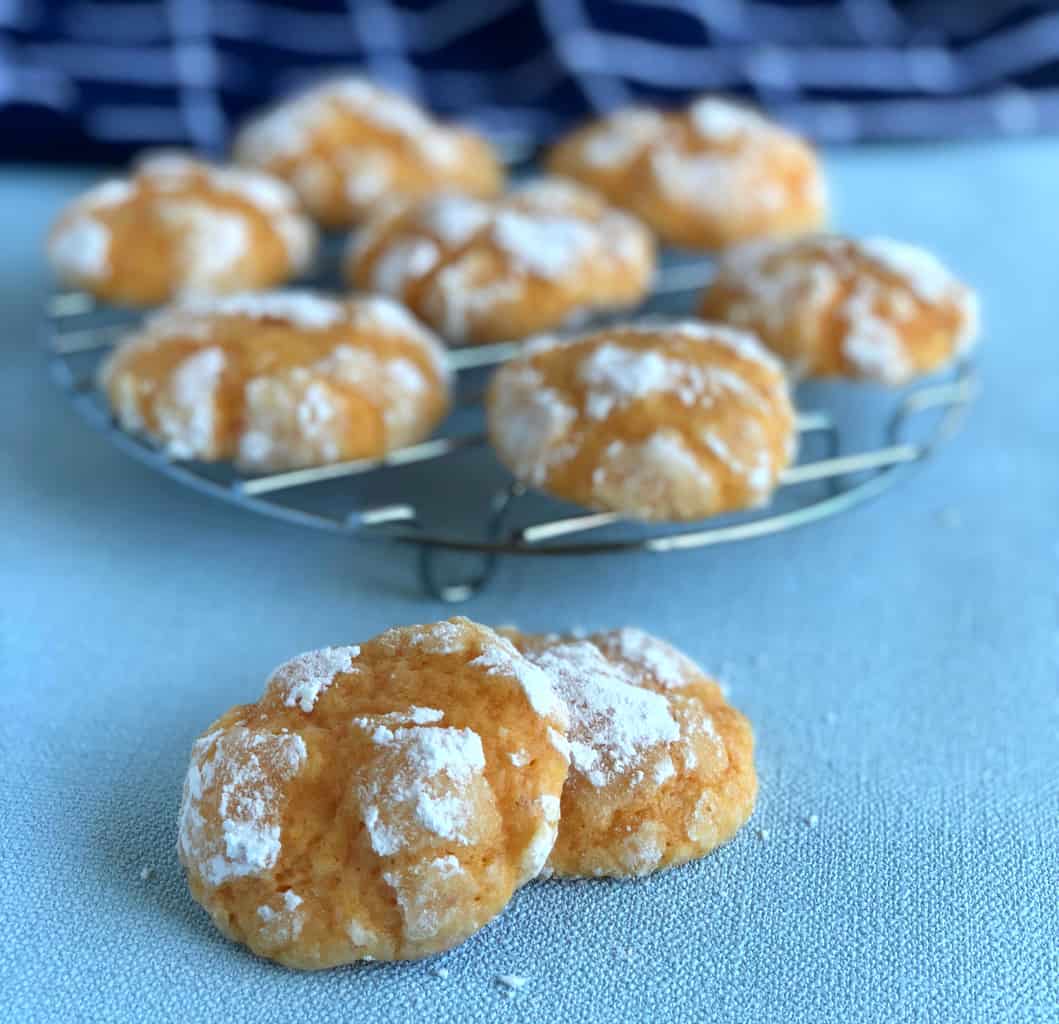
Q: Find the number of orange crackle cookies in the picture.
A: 9